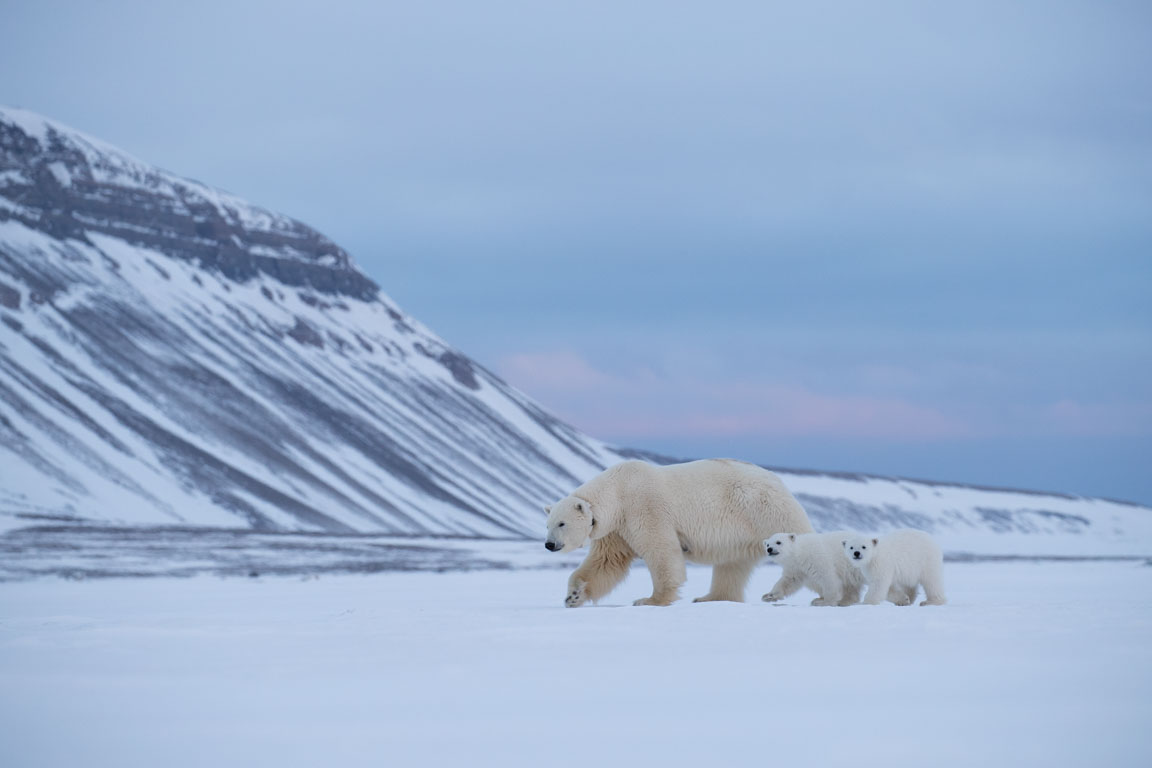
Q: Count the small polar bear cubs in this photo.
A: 2